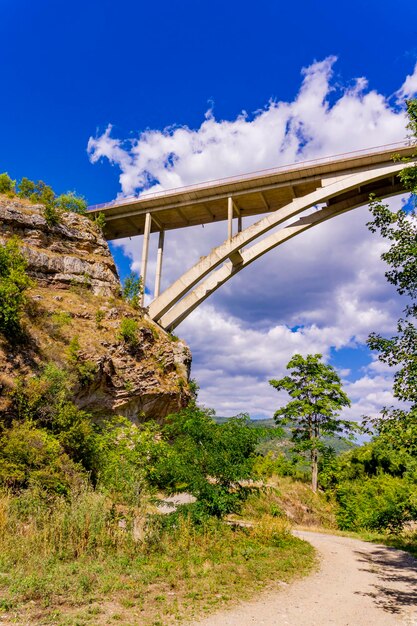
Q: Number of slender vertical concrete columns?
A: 4